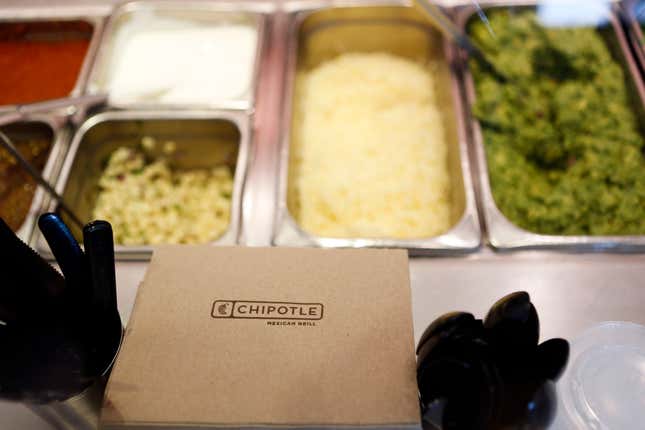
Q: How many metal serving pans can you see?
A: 6